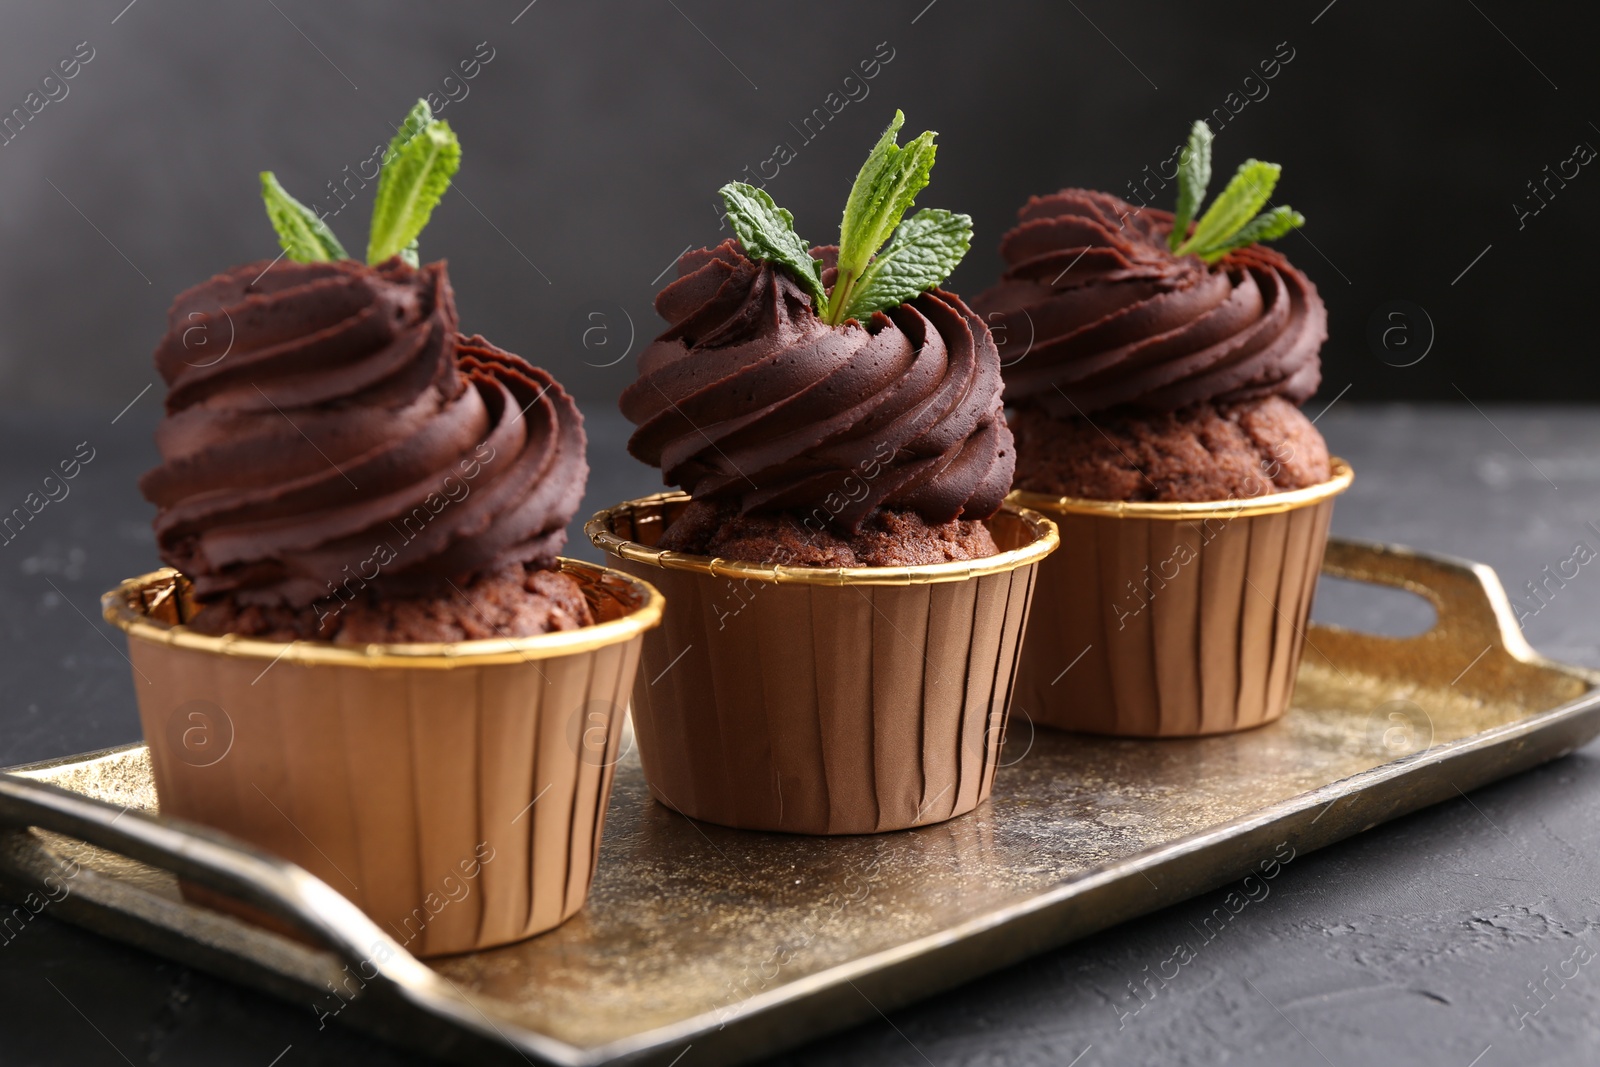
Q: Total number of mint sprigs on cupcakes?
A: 3